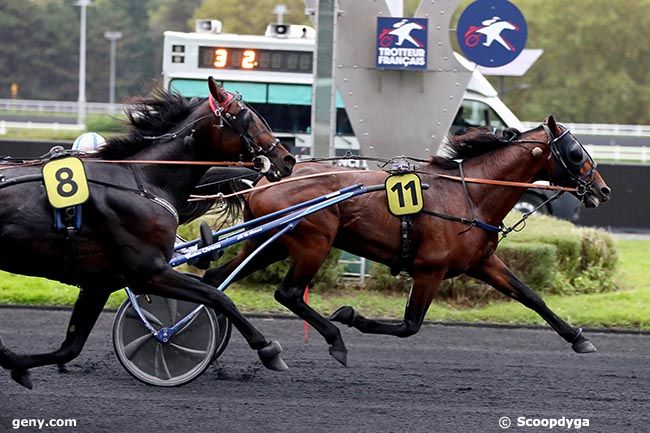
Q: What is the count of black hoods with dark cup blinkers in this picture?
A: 1